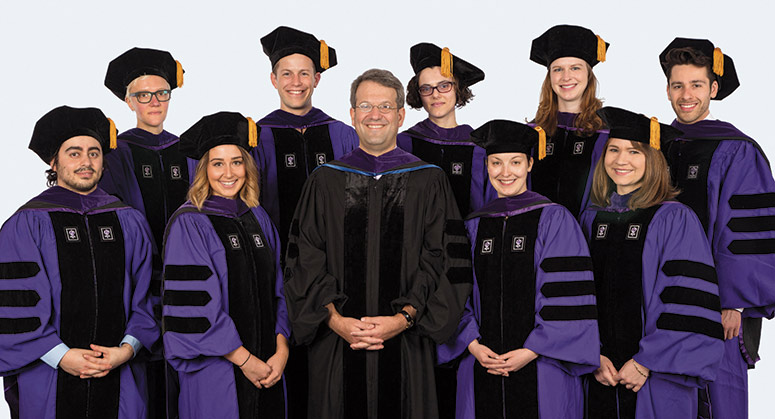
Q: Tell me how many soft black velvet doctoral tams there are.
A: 9